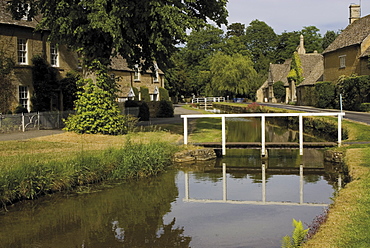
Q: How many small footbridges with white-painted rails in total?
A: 2